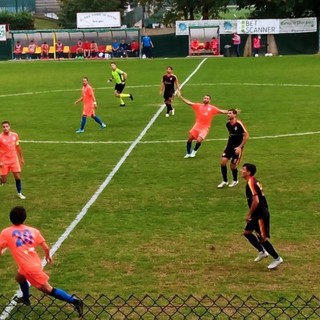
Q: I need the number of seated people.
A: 11